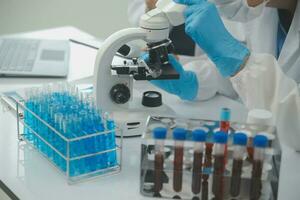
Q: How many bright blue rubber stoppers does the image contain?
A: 6